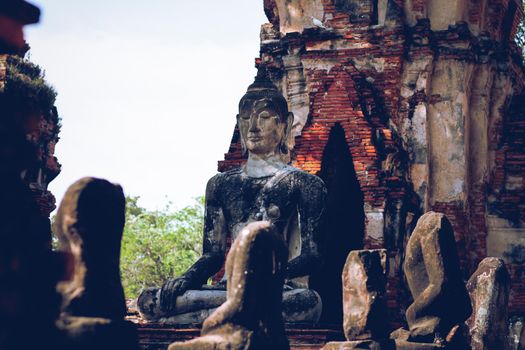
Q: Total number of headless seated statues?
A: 5